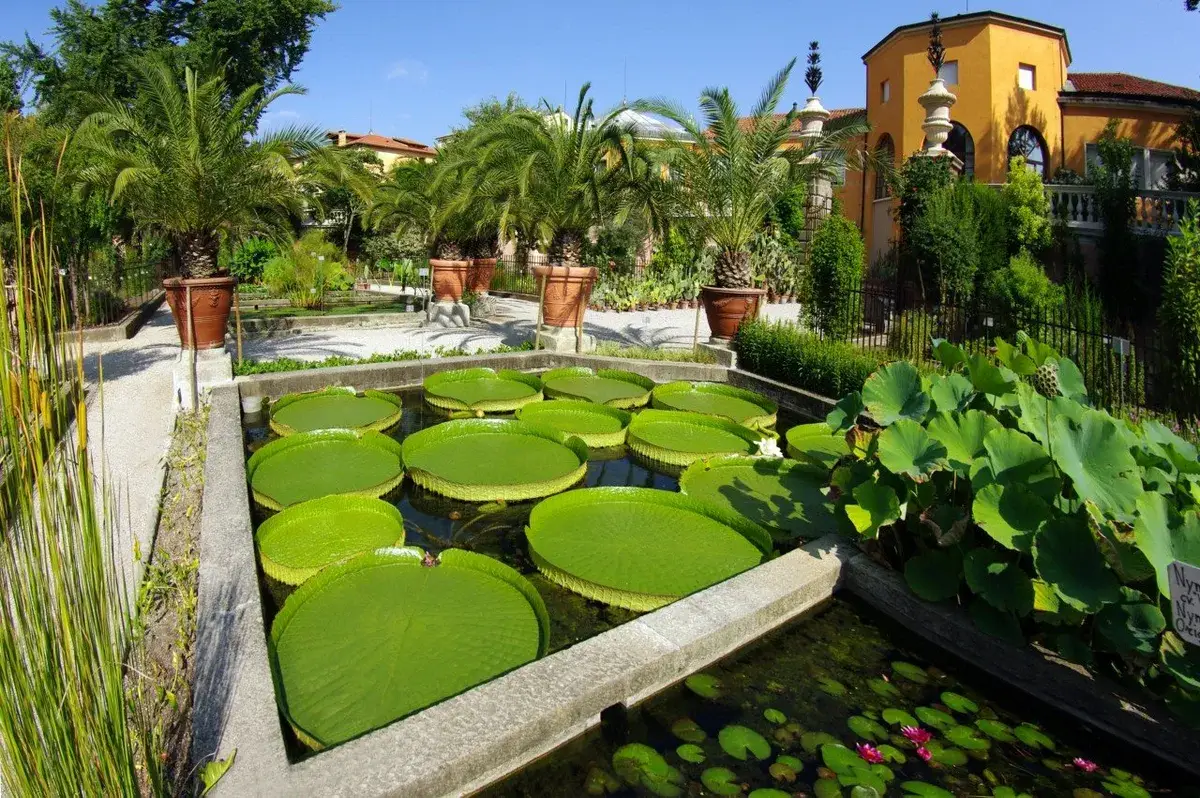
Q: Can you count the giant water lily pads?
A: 13